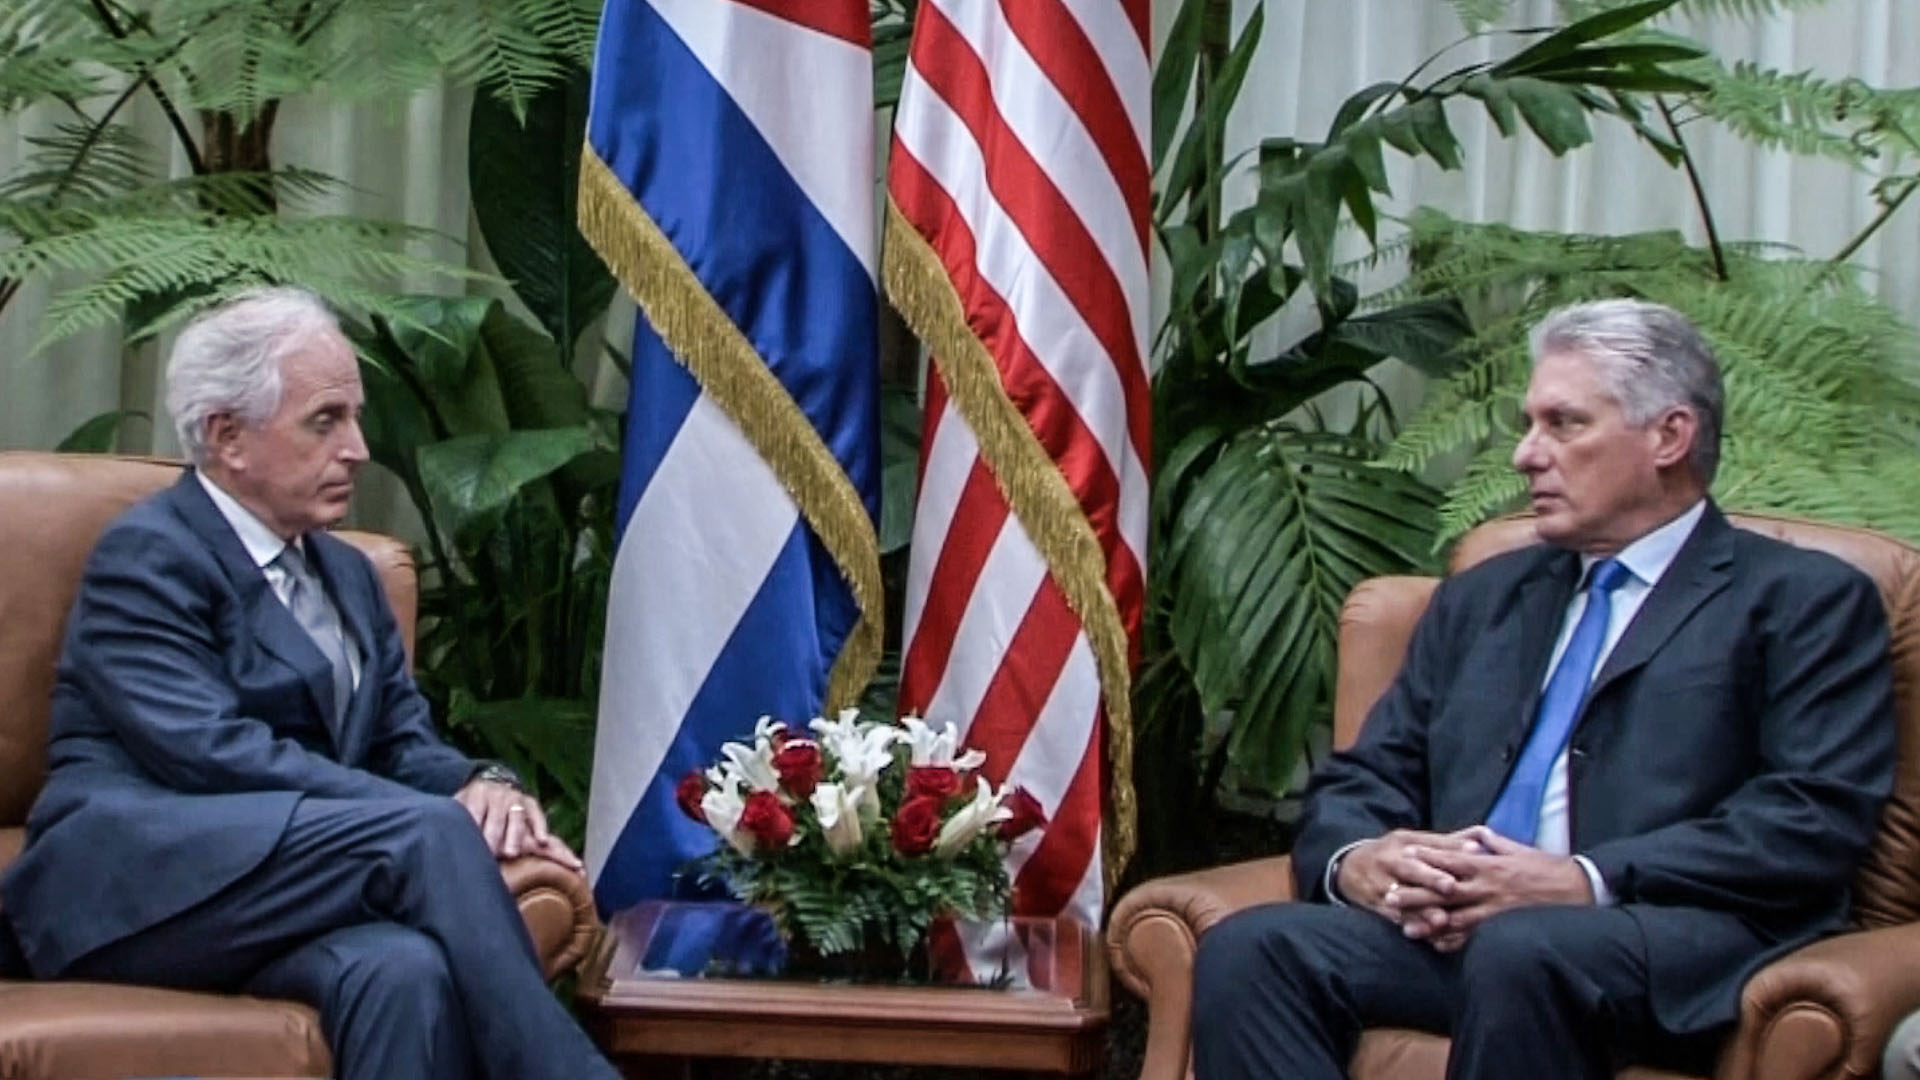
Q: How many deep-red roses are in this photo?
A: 6